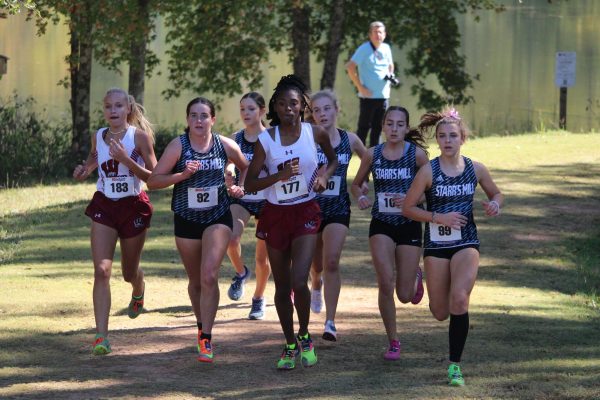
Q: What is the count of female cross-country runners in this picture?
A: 7